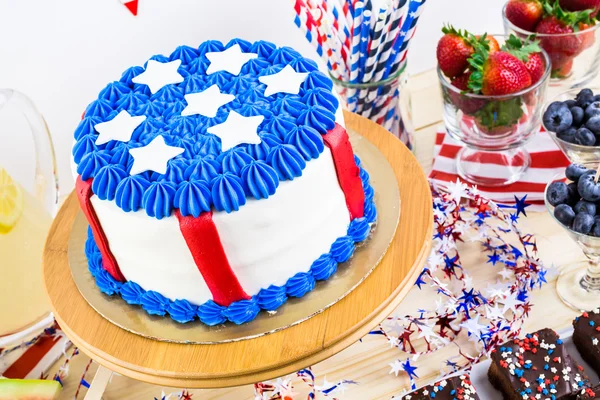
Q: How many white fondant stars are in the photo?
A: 7